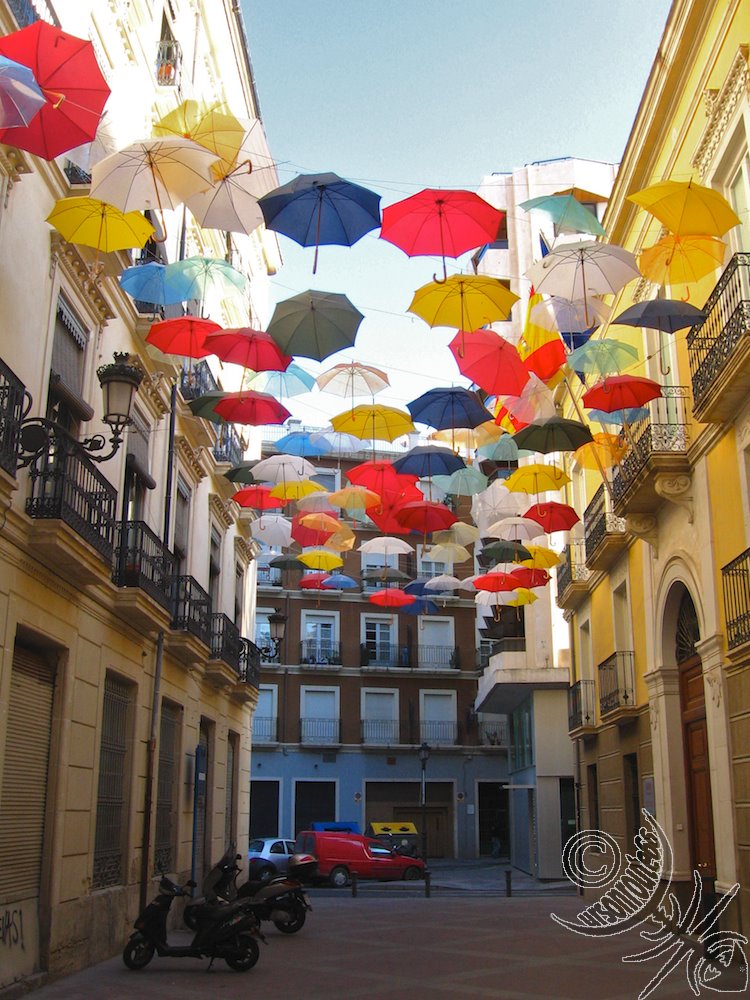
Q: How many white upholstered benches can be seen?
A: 0